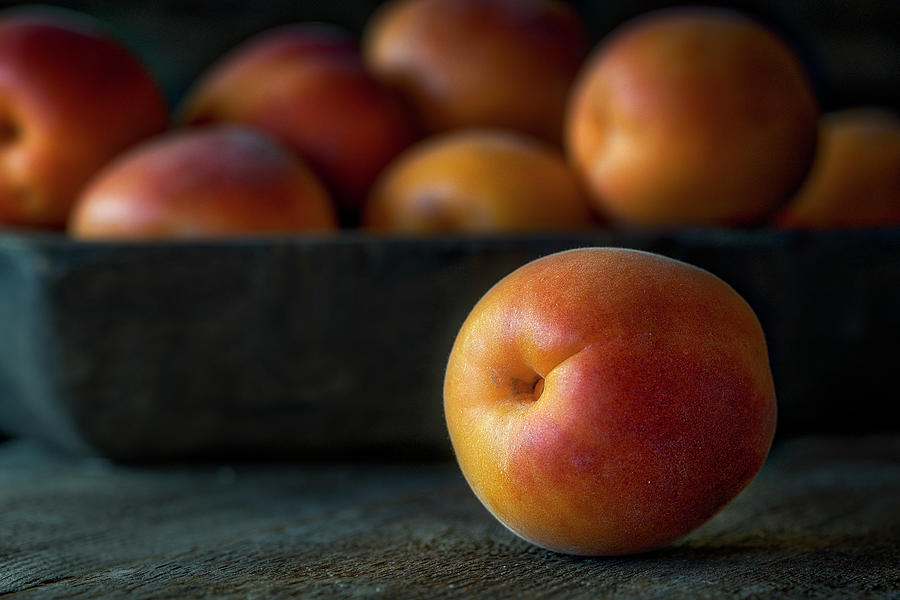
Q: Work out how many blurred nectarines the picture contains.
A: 7